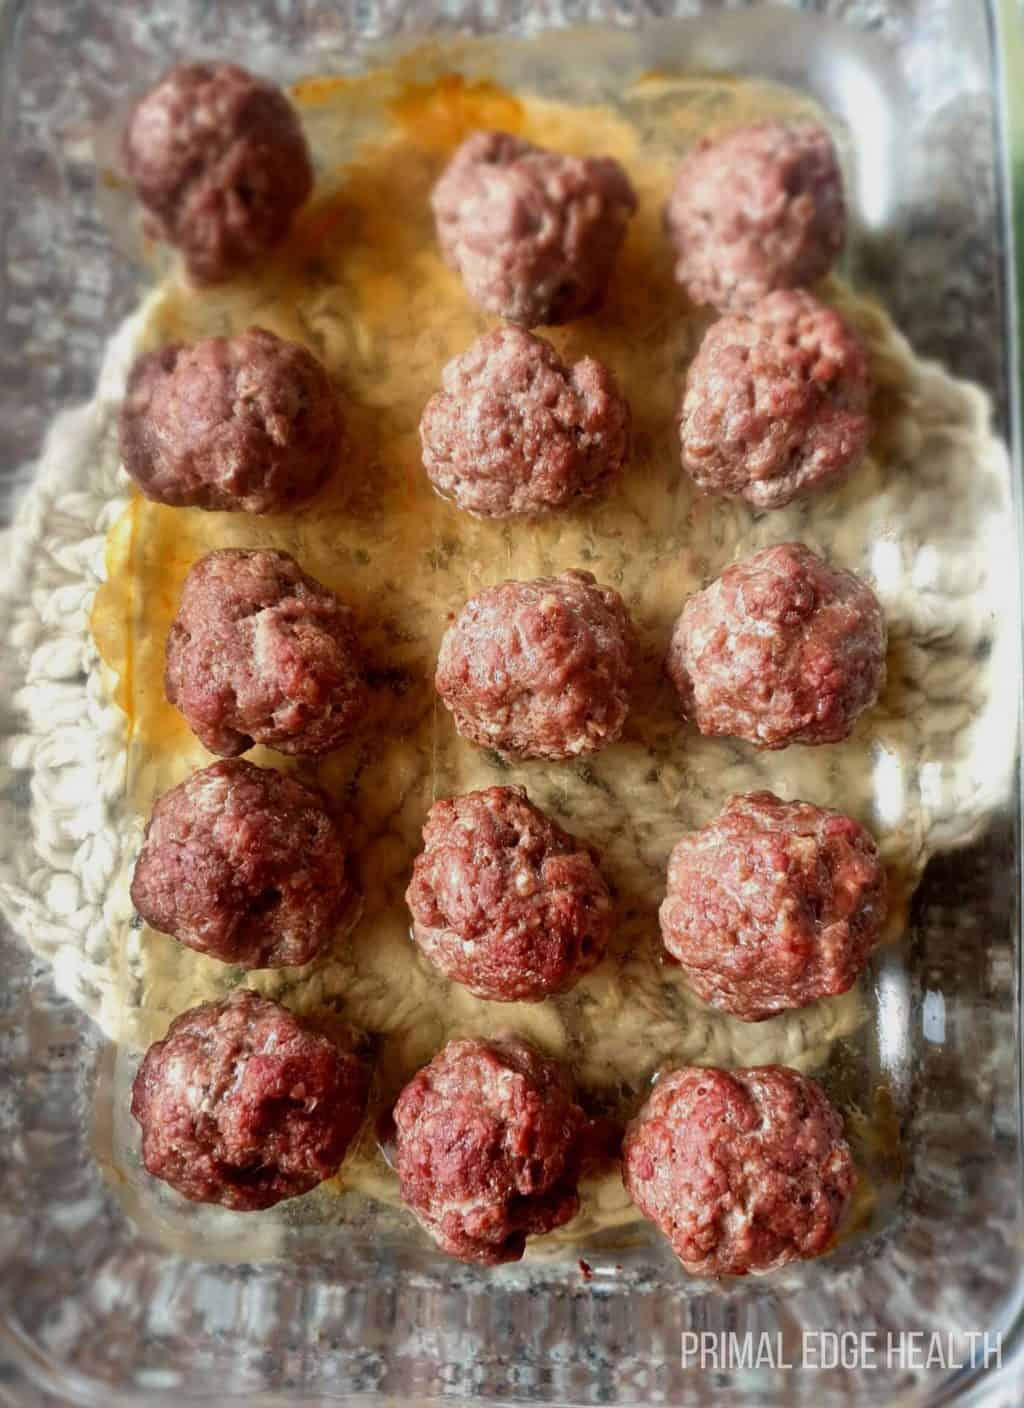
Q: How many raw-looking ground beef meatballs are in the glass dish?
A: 15